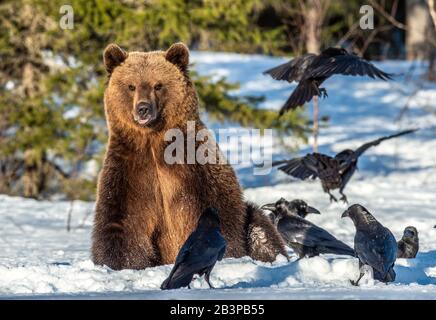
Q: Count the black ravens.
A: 7